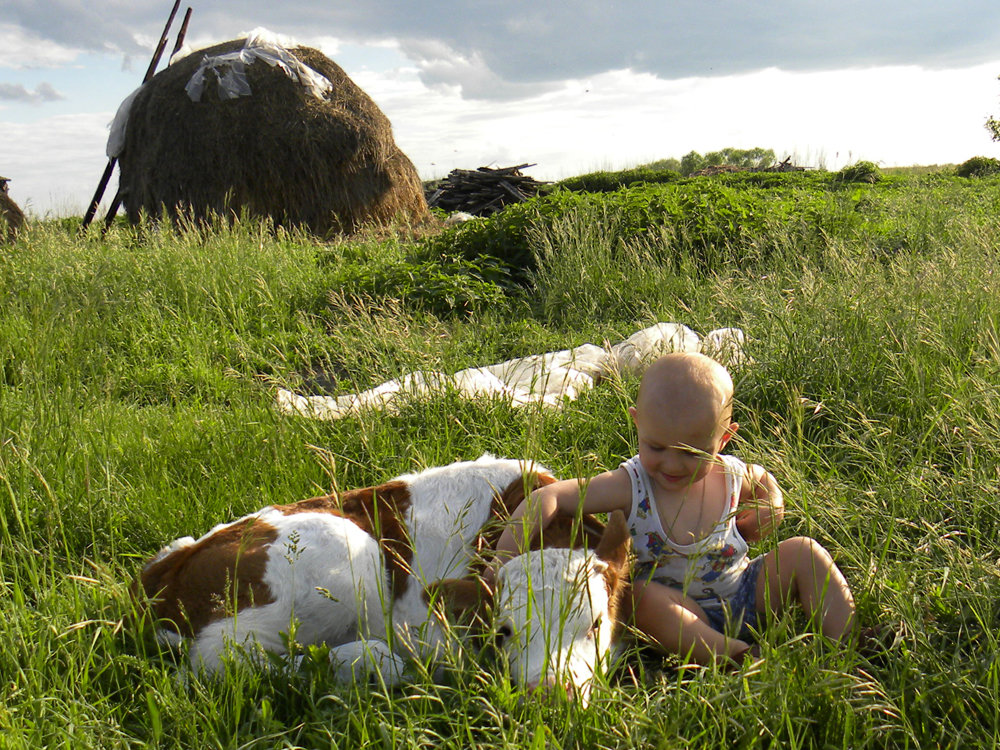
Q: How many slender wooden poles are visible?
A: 2